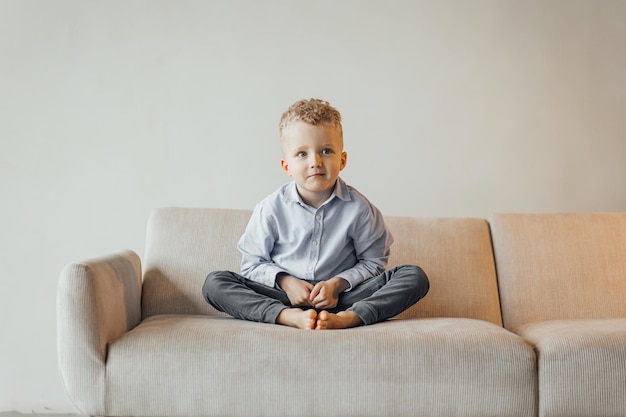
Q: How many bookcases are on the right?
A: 0